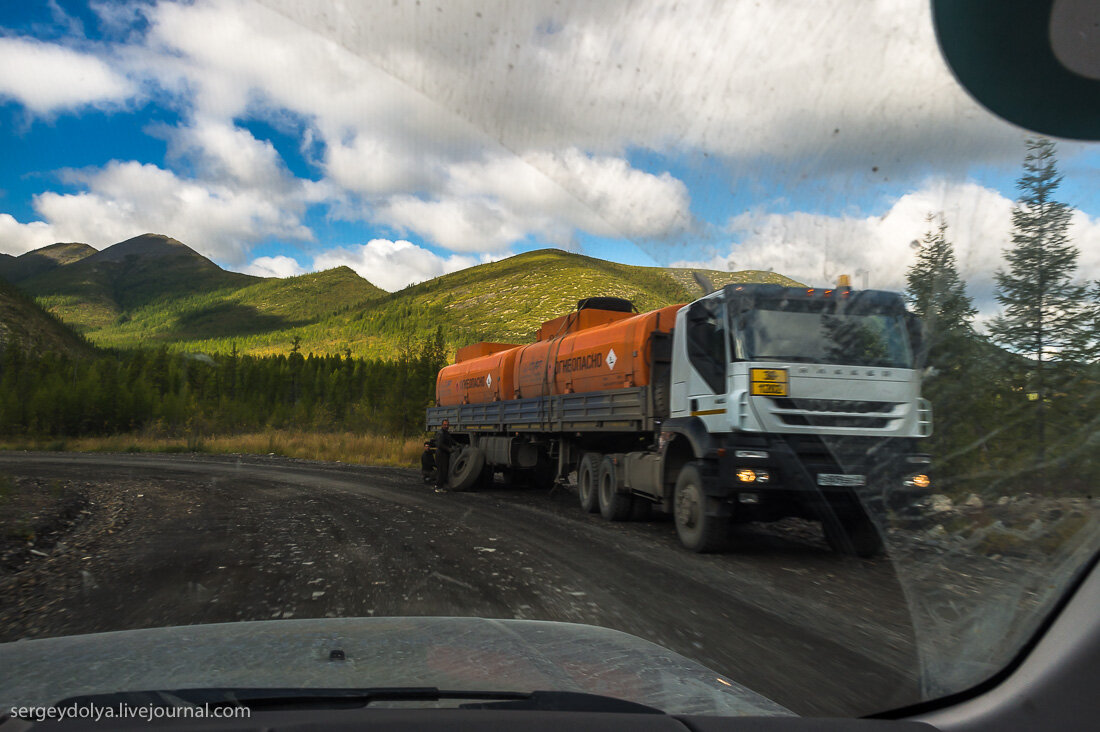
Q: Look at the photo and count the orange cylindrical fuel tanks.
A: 2